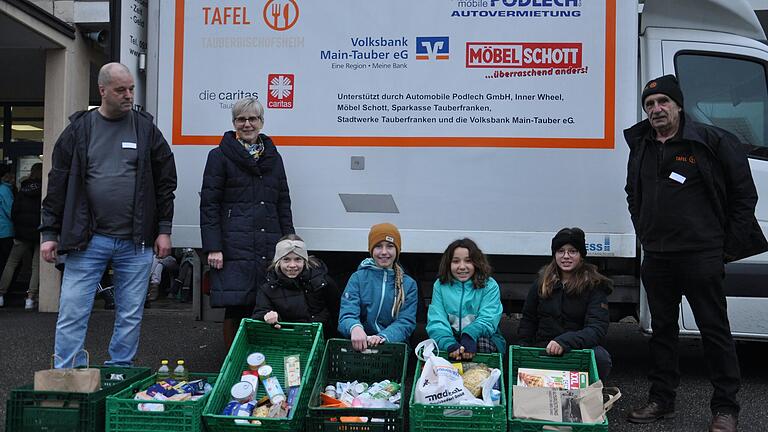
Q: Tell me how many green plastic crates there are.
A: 6